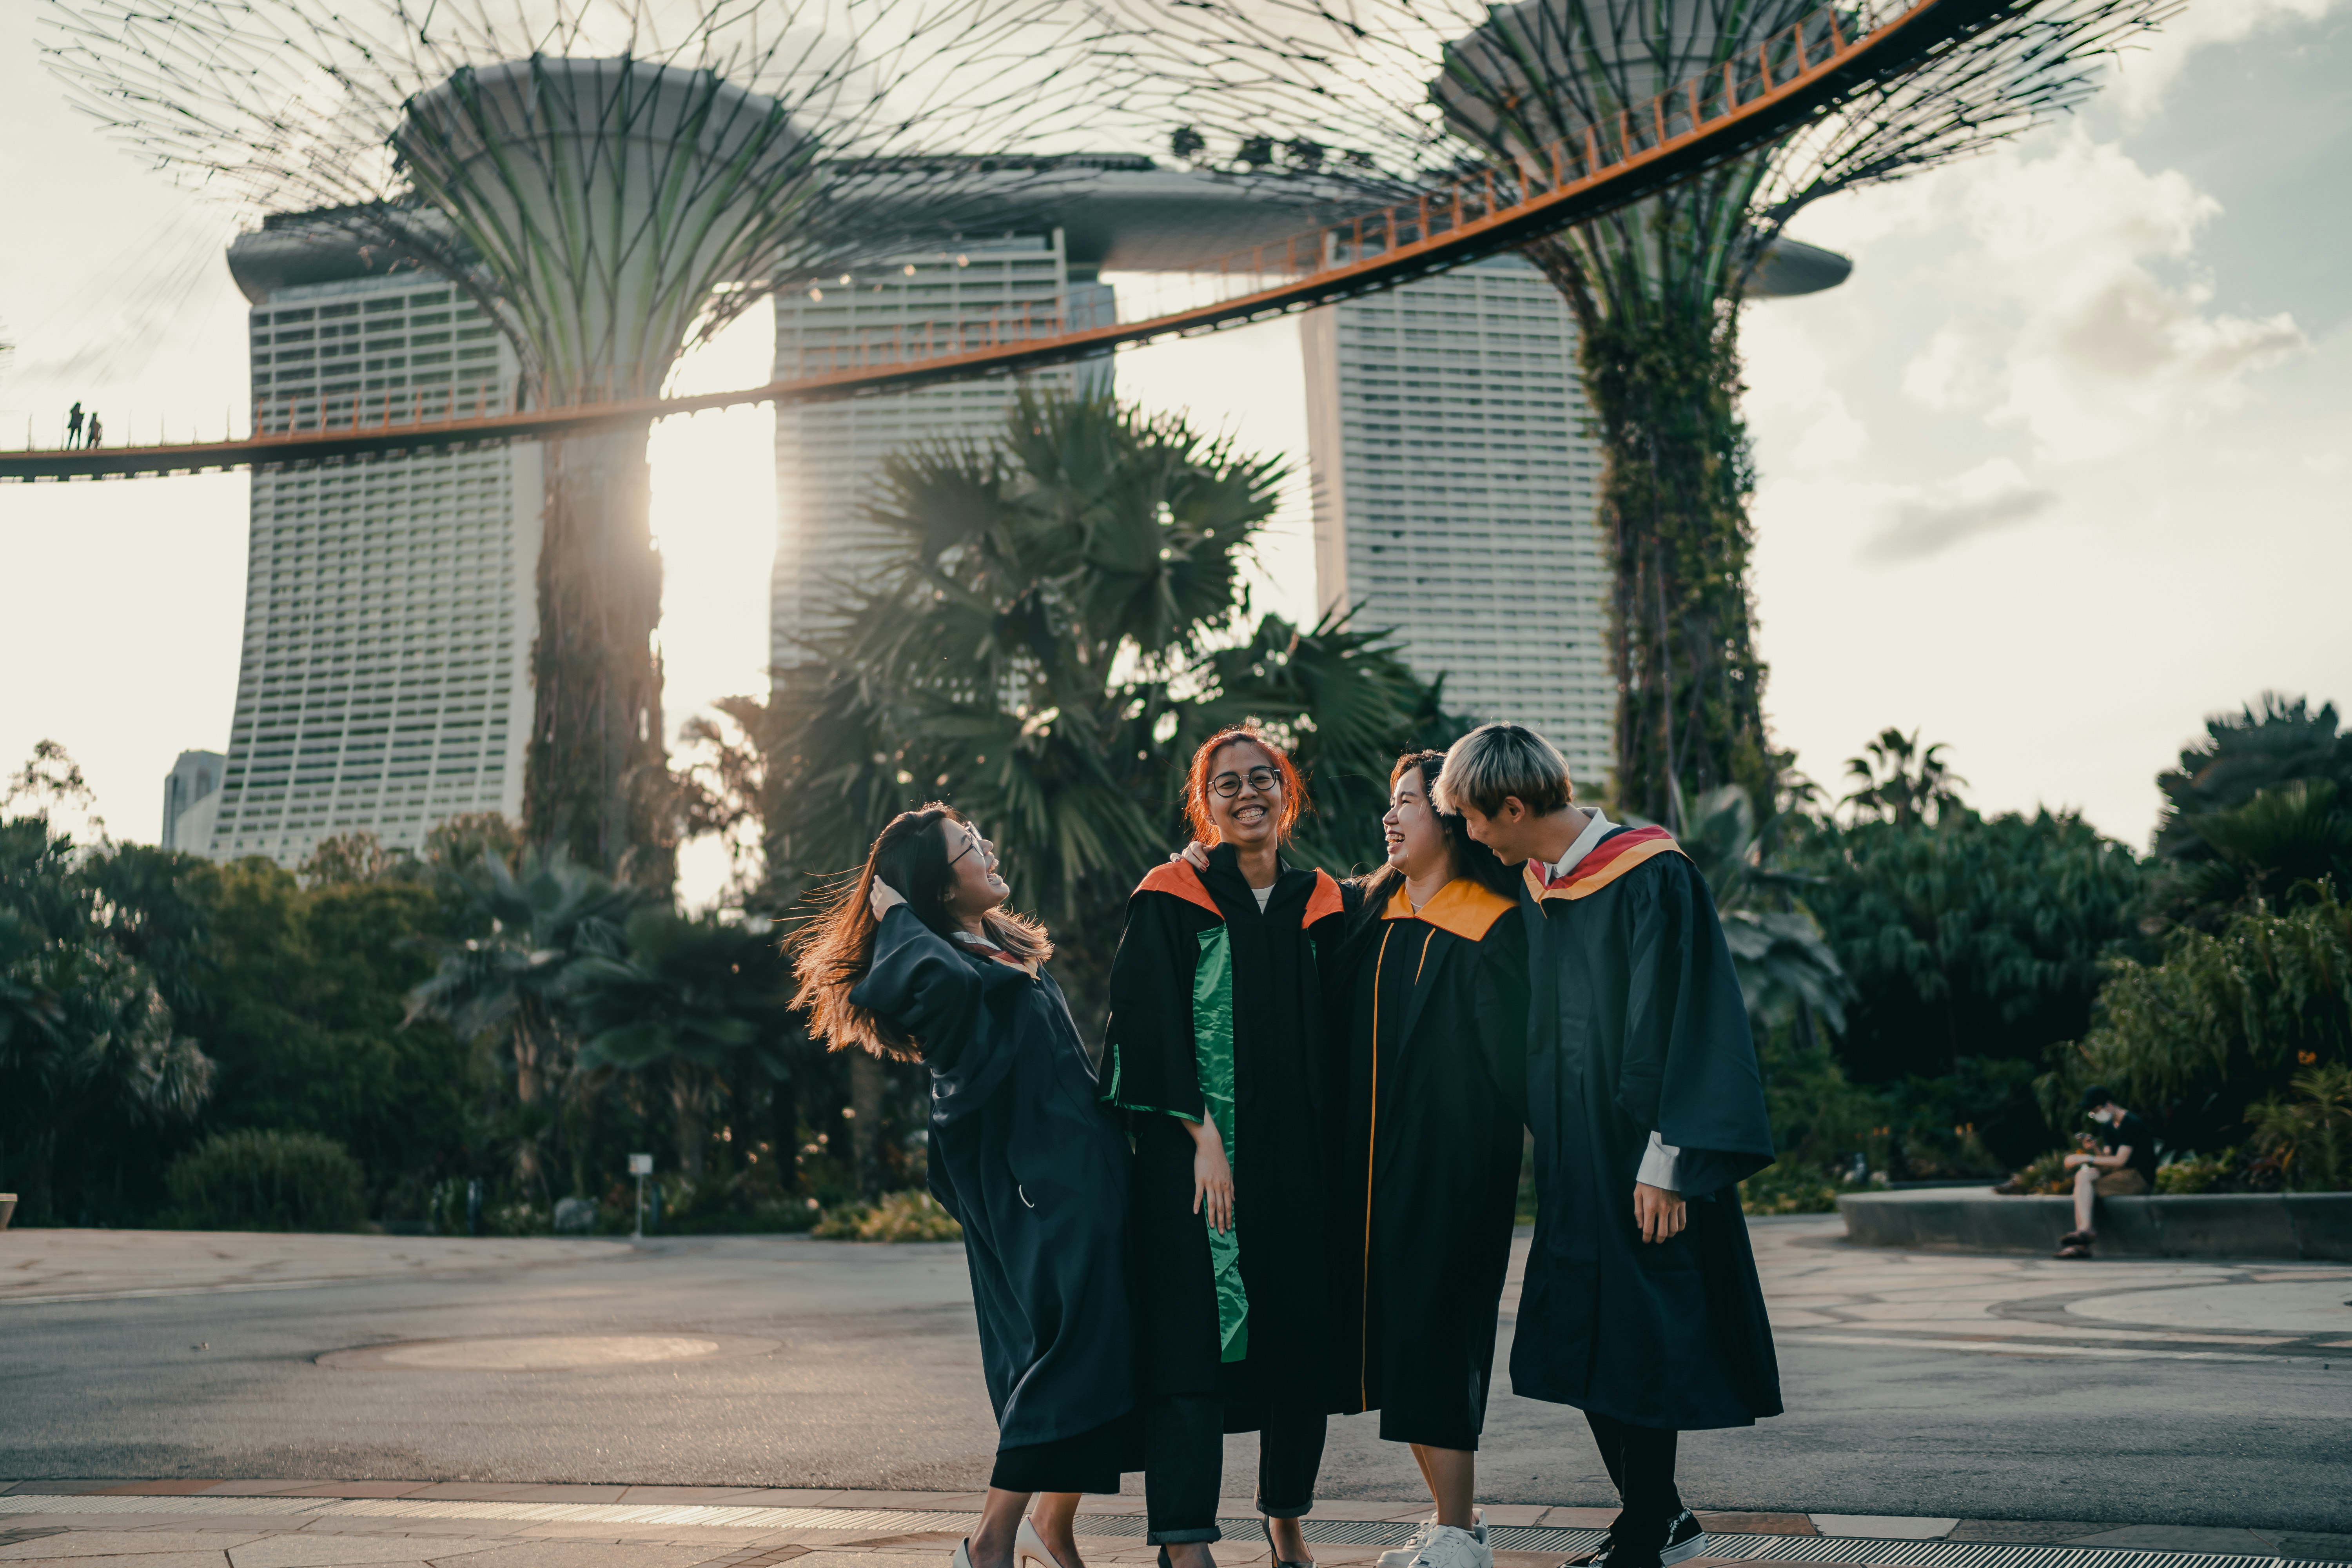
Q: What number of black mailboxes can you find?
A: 0